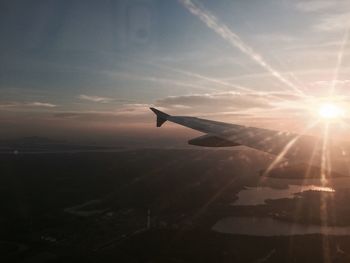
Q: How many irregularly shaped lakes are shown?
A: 2